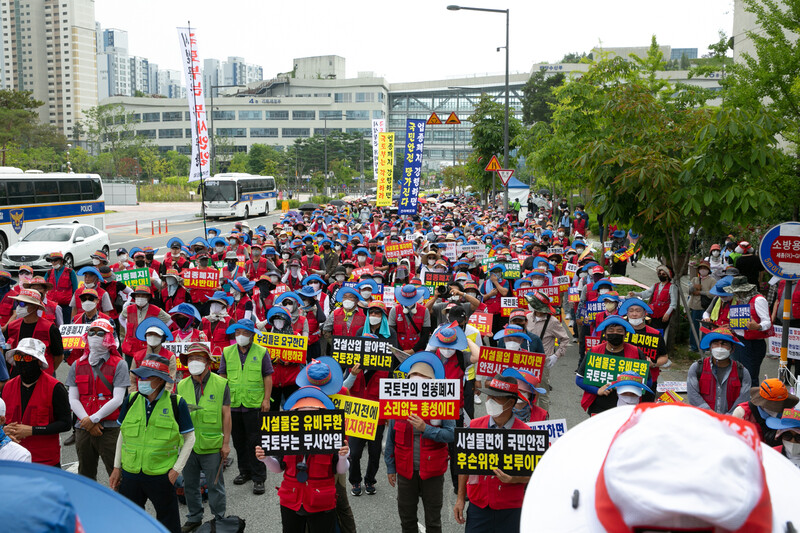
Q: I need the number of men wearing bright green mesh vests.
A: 3